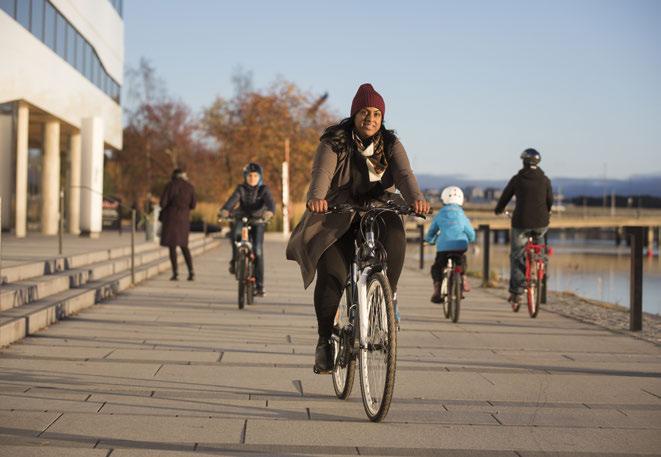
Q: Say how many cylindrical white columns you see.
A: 3